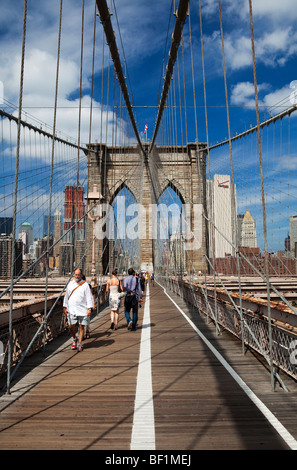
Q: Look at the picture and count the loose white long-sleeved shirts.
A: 1